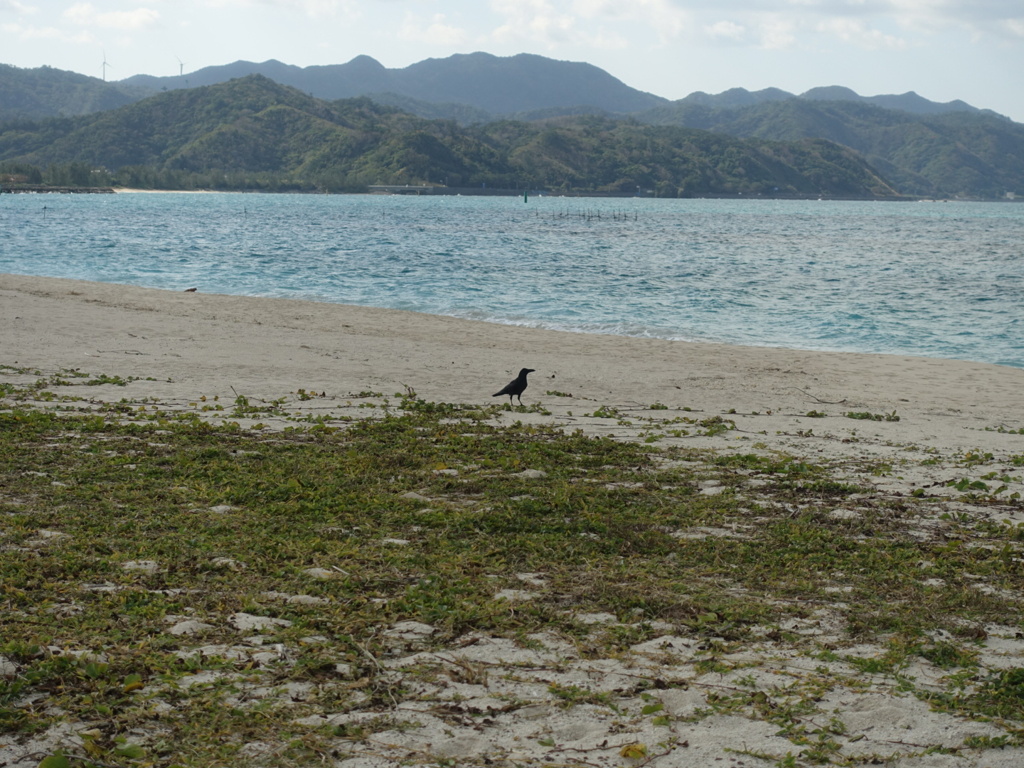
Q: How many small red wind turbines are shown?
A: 0